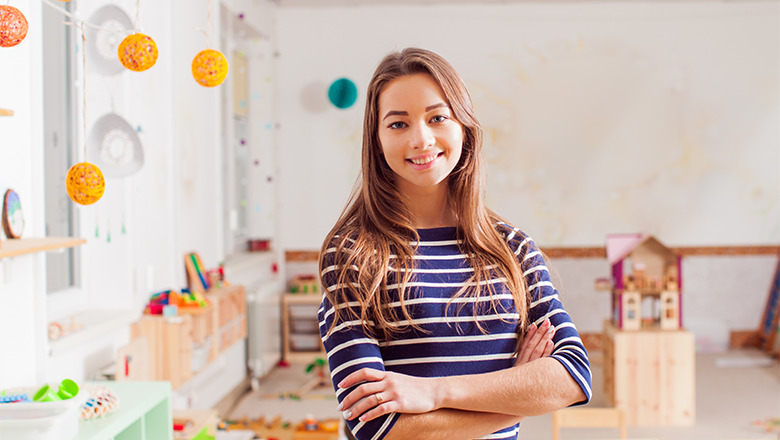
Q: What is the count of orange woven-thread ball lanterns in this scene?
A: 4